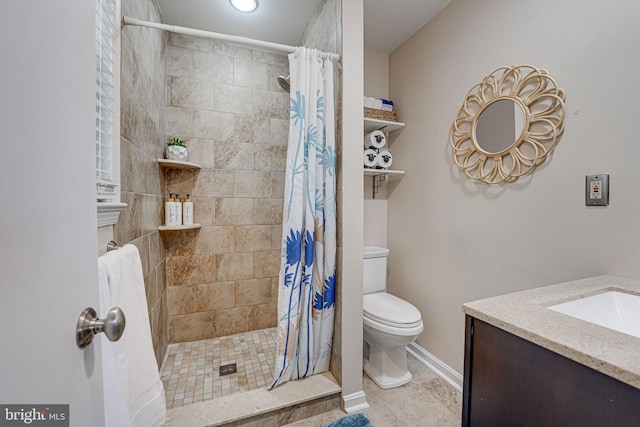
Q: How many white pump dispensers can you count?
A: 3